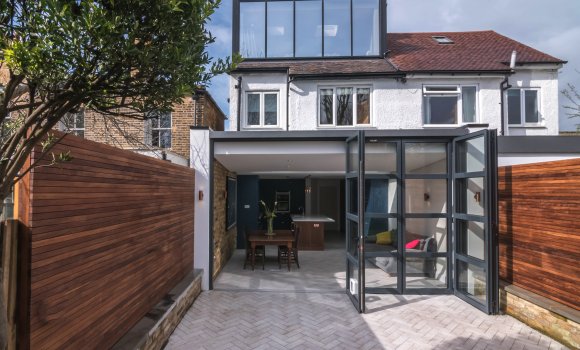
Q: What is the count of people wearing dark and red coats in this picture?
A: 0